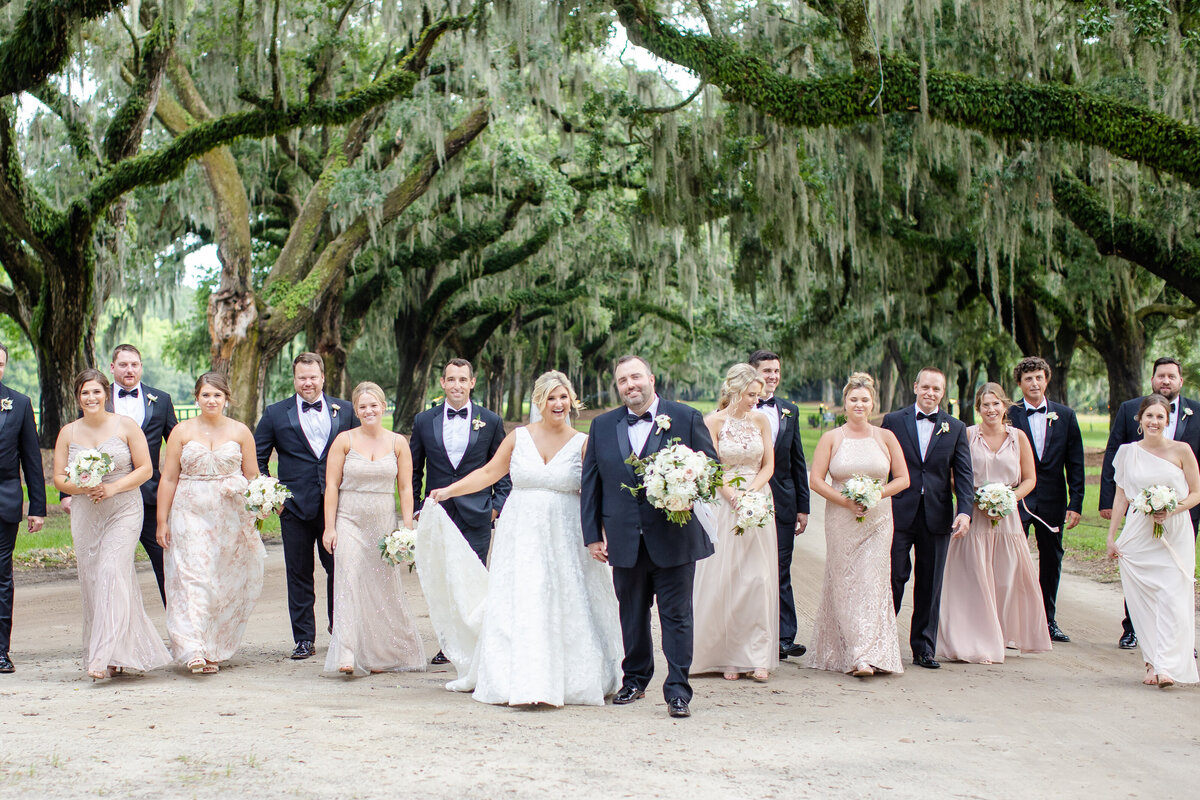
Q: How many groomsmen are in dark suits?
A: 8